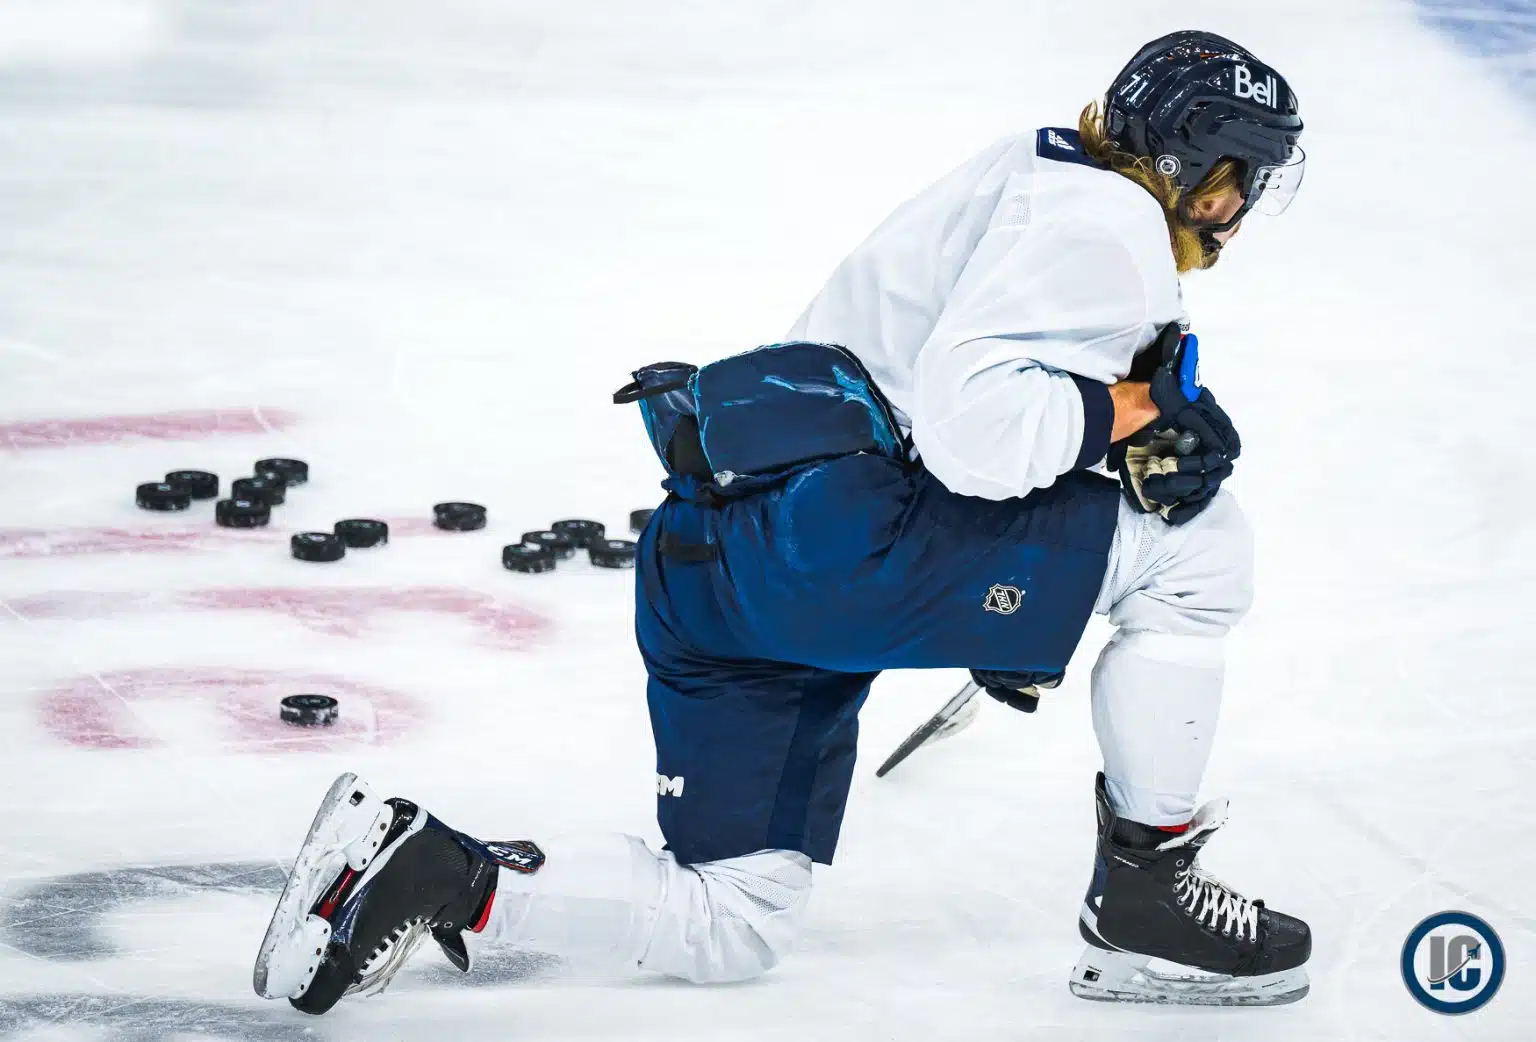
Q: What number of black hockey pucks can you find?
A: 14